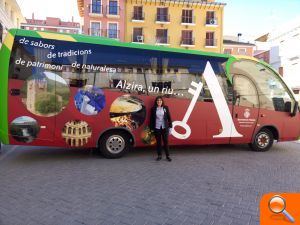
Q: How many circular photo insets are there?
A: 6